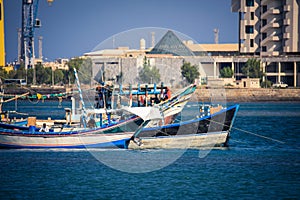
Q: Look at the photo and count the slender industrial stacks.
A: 4